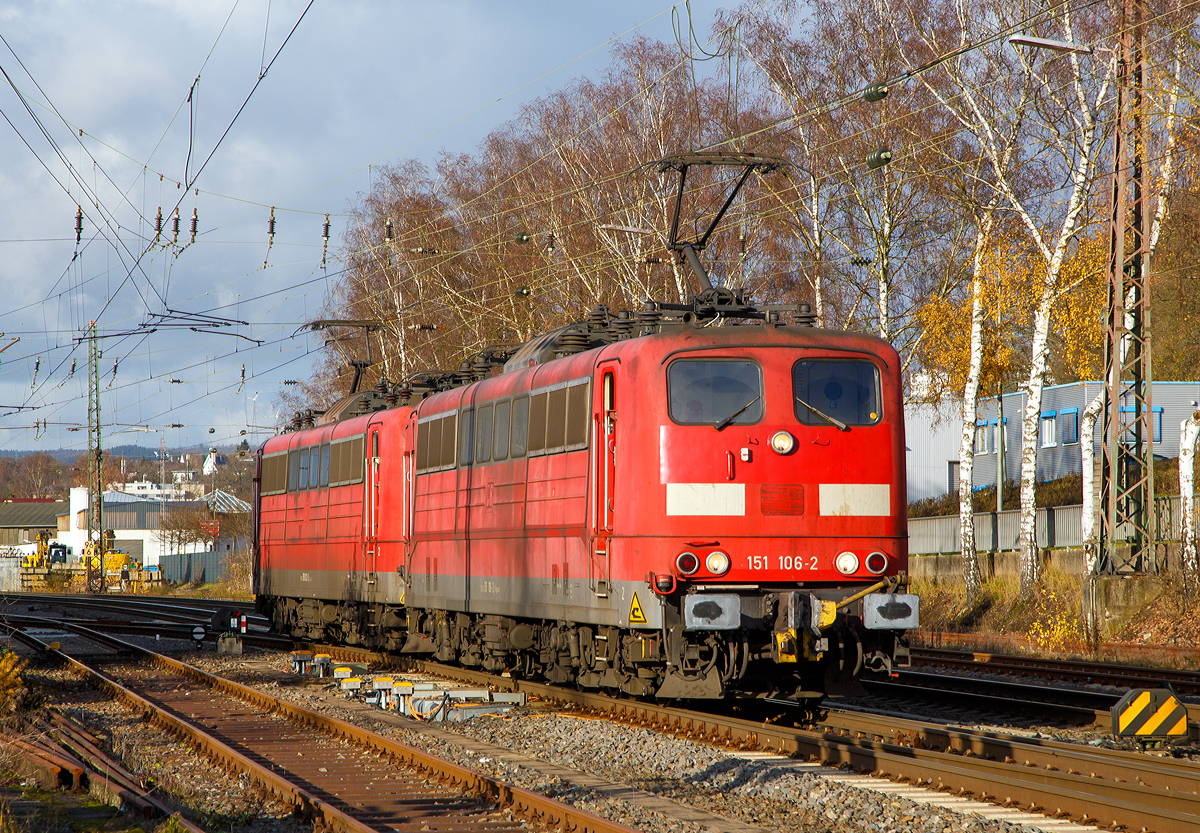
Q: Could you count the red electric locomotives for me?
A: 2